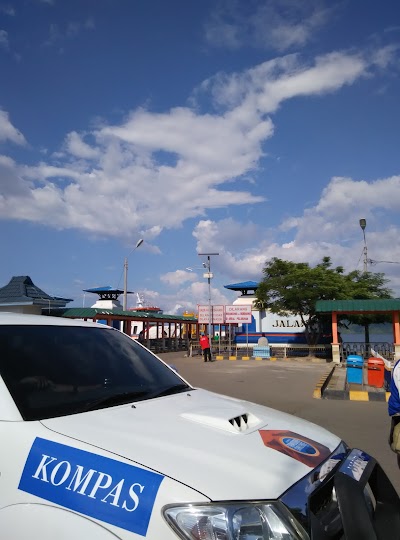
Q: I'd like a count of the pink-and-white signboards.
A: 2